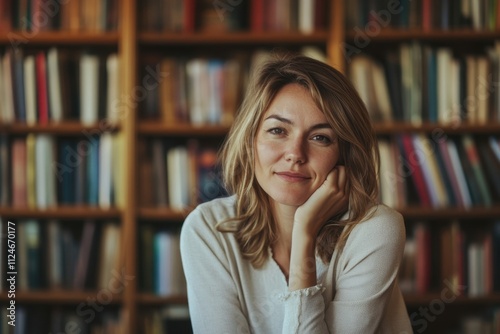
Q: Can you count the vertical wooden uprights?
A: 2